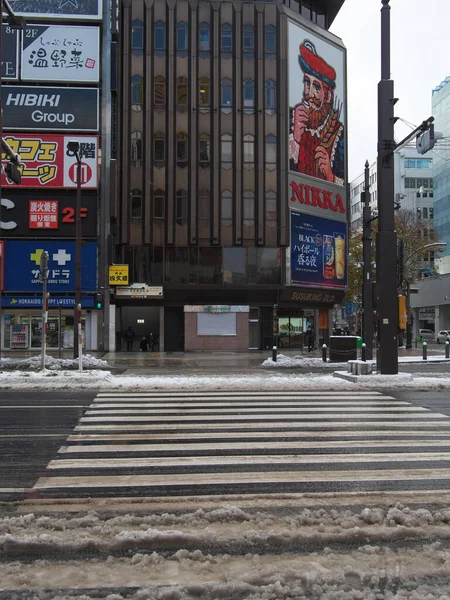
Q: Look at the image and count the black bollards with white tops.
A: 5